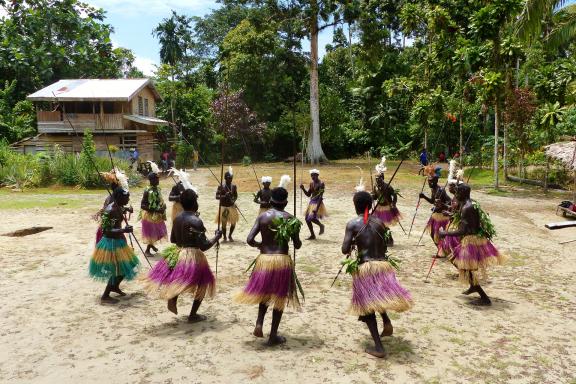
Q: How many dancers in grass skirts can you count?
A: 14